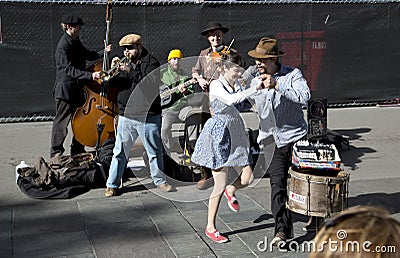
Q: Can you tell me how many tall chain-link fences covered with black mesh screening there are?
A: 1